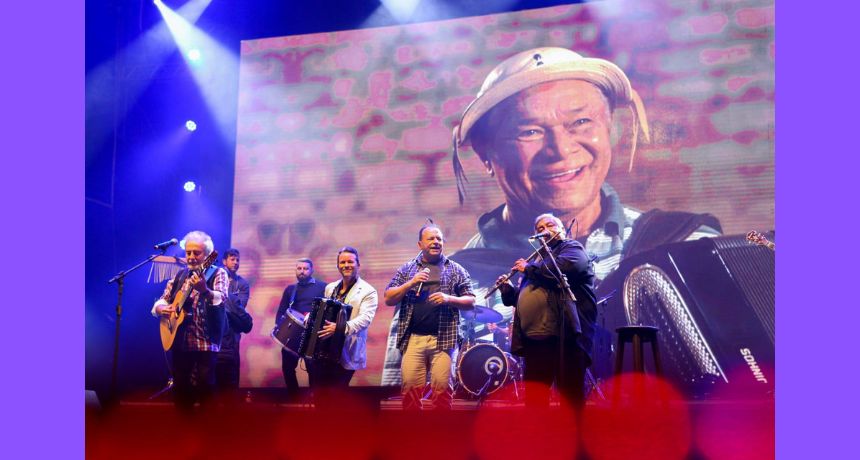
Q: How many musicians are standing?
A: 6